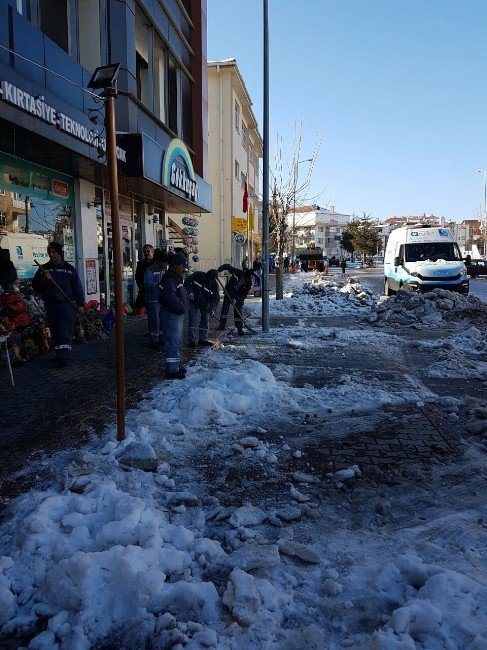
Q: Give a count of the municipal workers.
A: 5